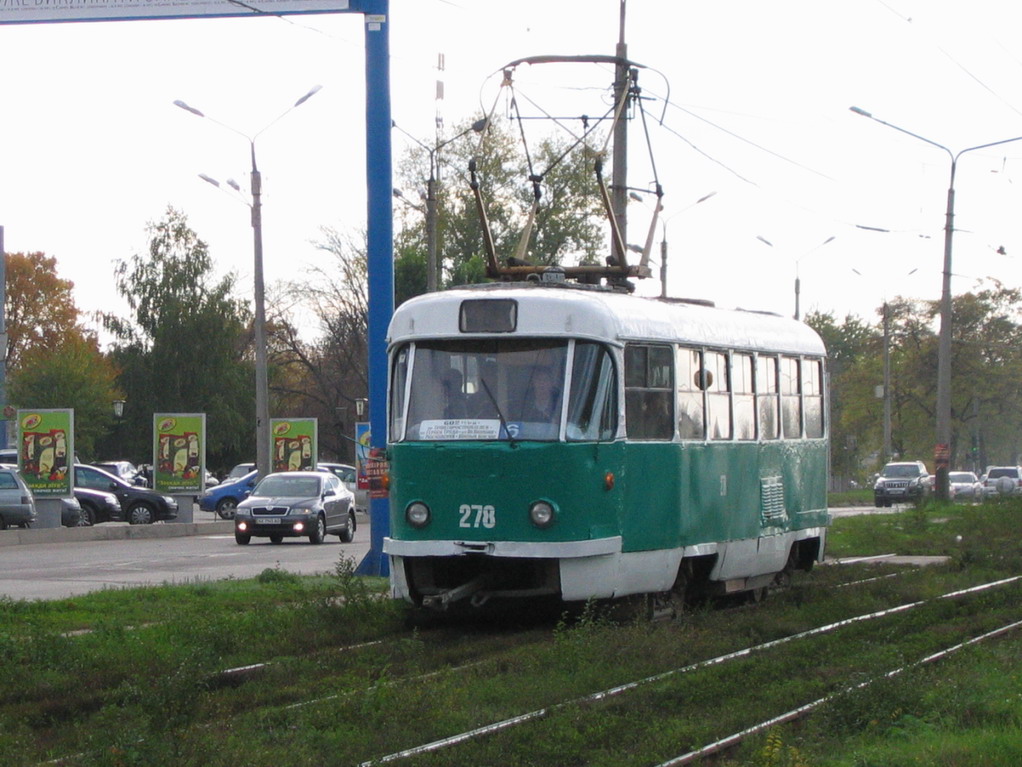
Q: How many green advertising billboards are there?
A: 3